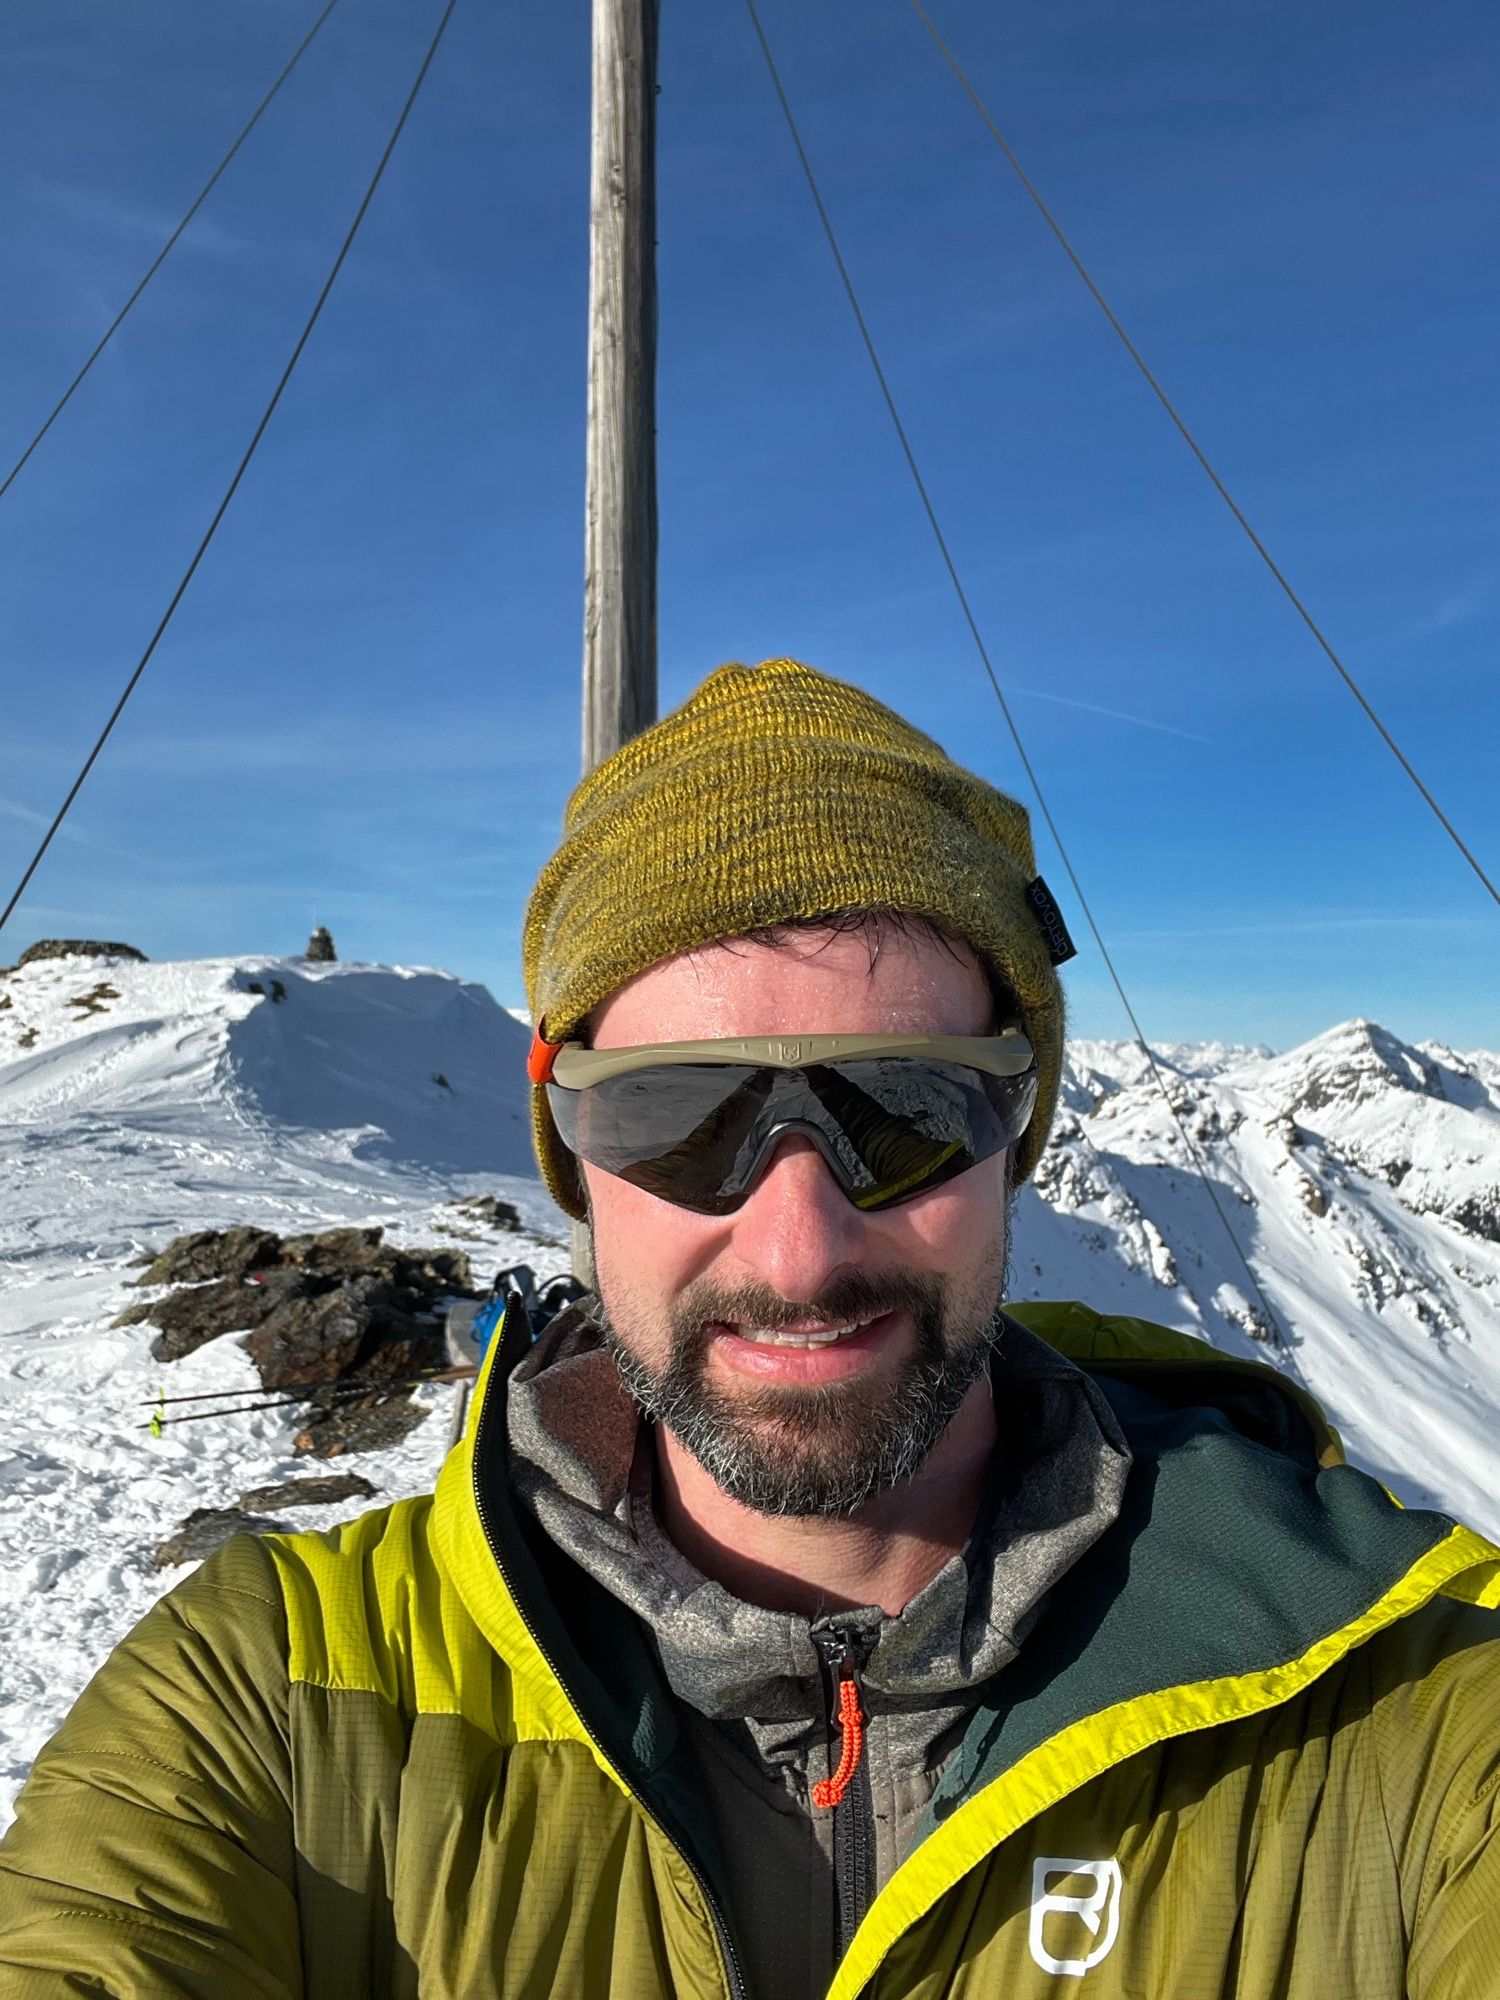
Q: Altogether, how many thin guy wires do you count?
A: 4